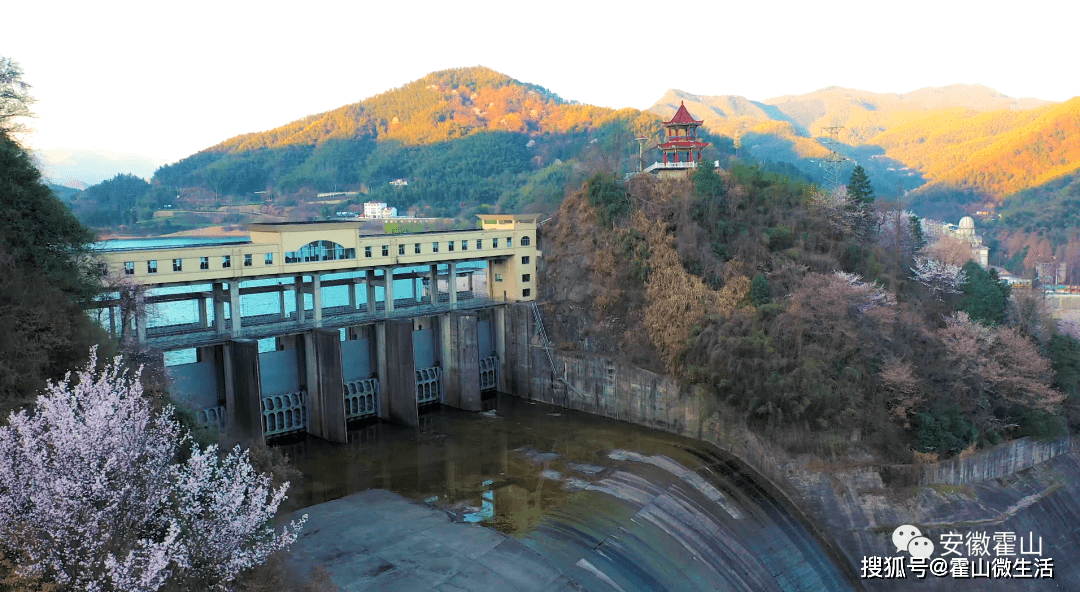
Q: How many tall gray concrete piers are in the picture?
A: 4